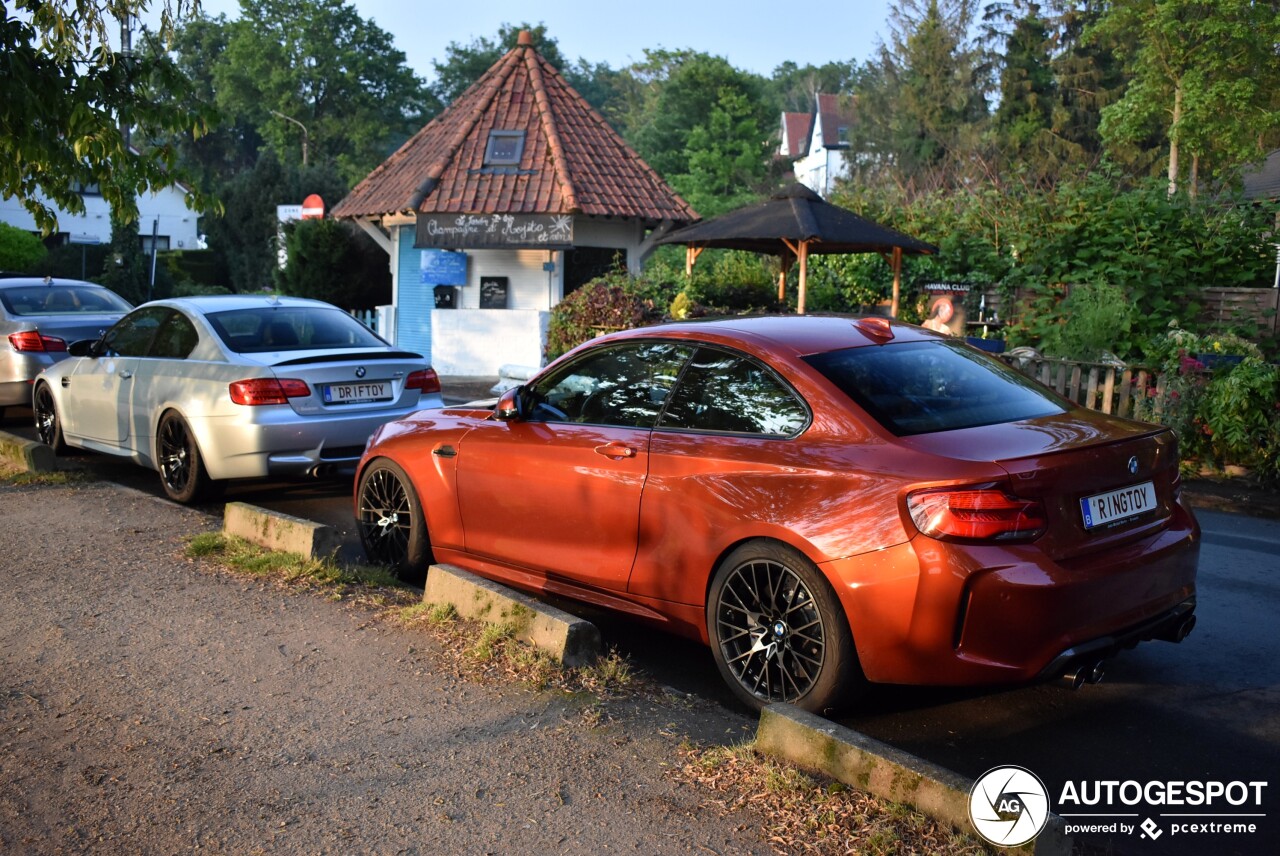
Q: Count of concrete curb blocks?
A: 4